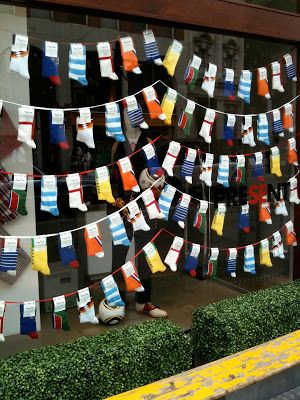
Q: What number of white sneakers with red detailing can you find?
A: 1